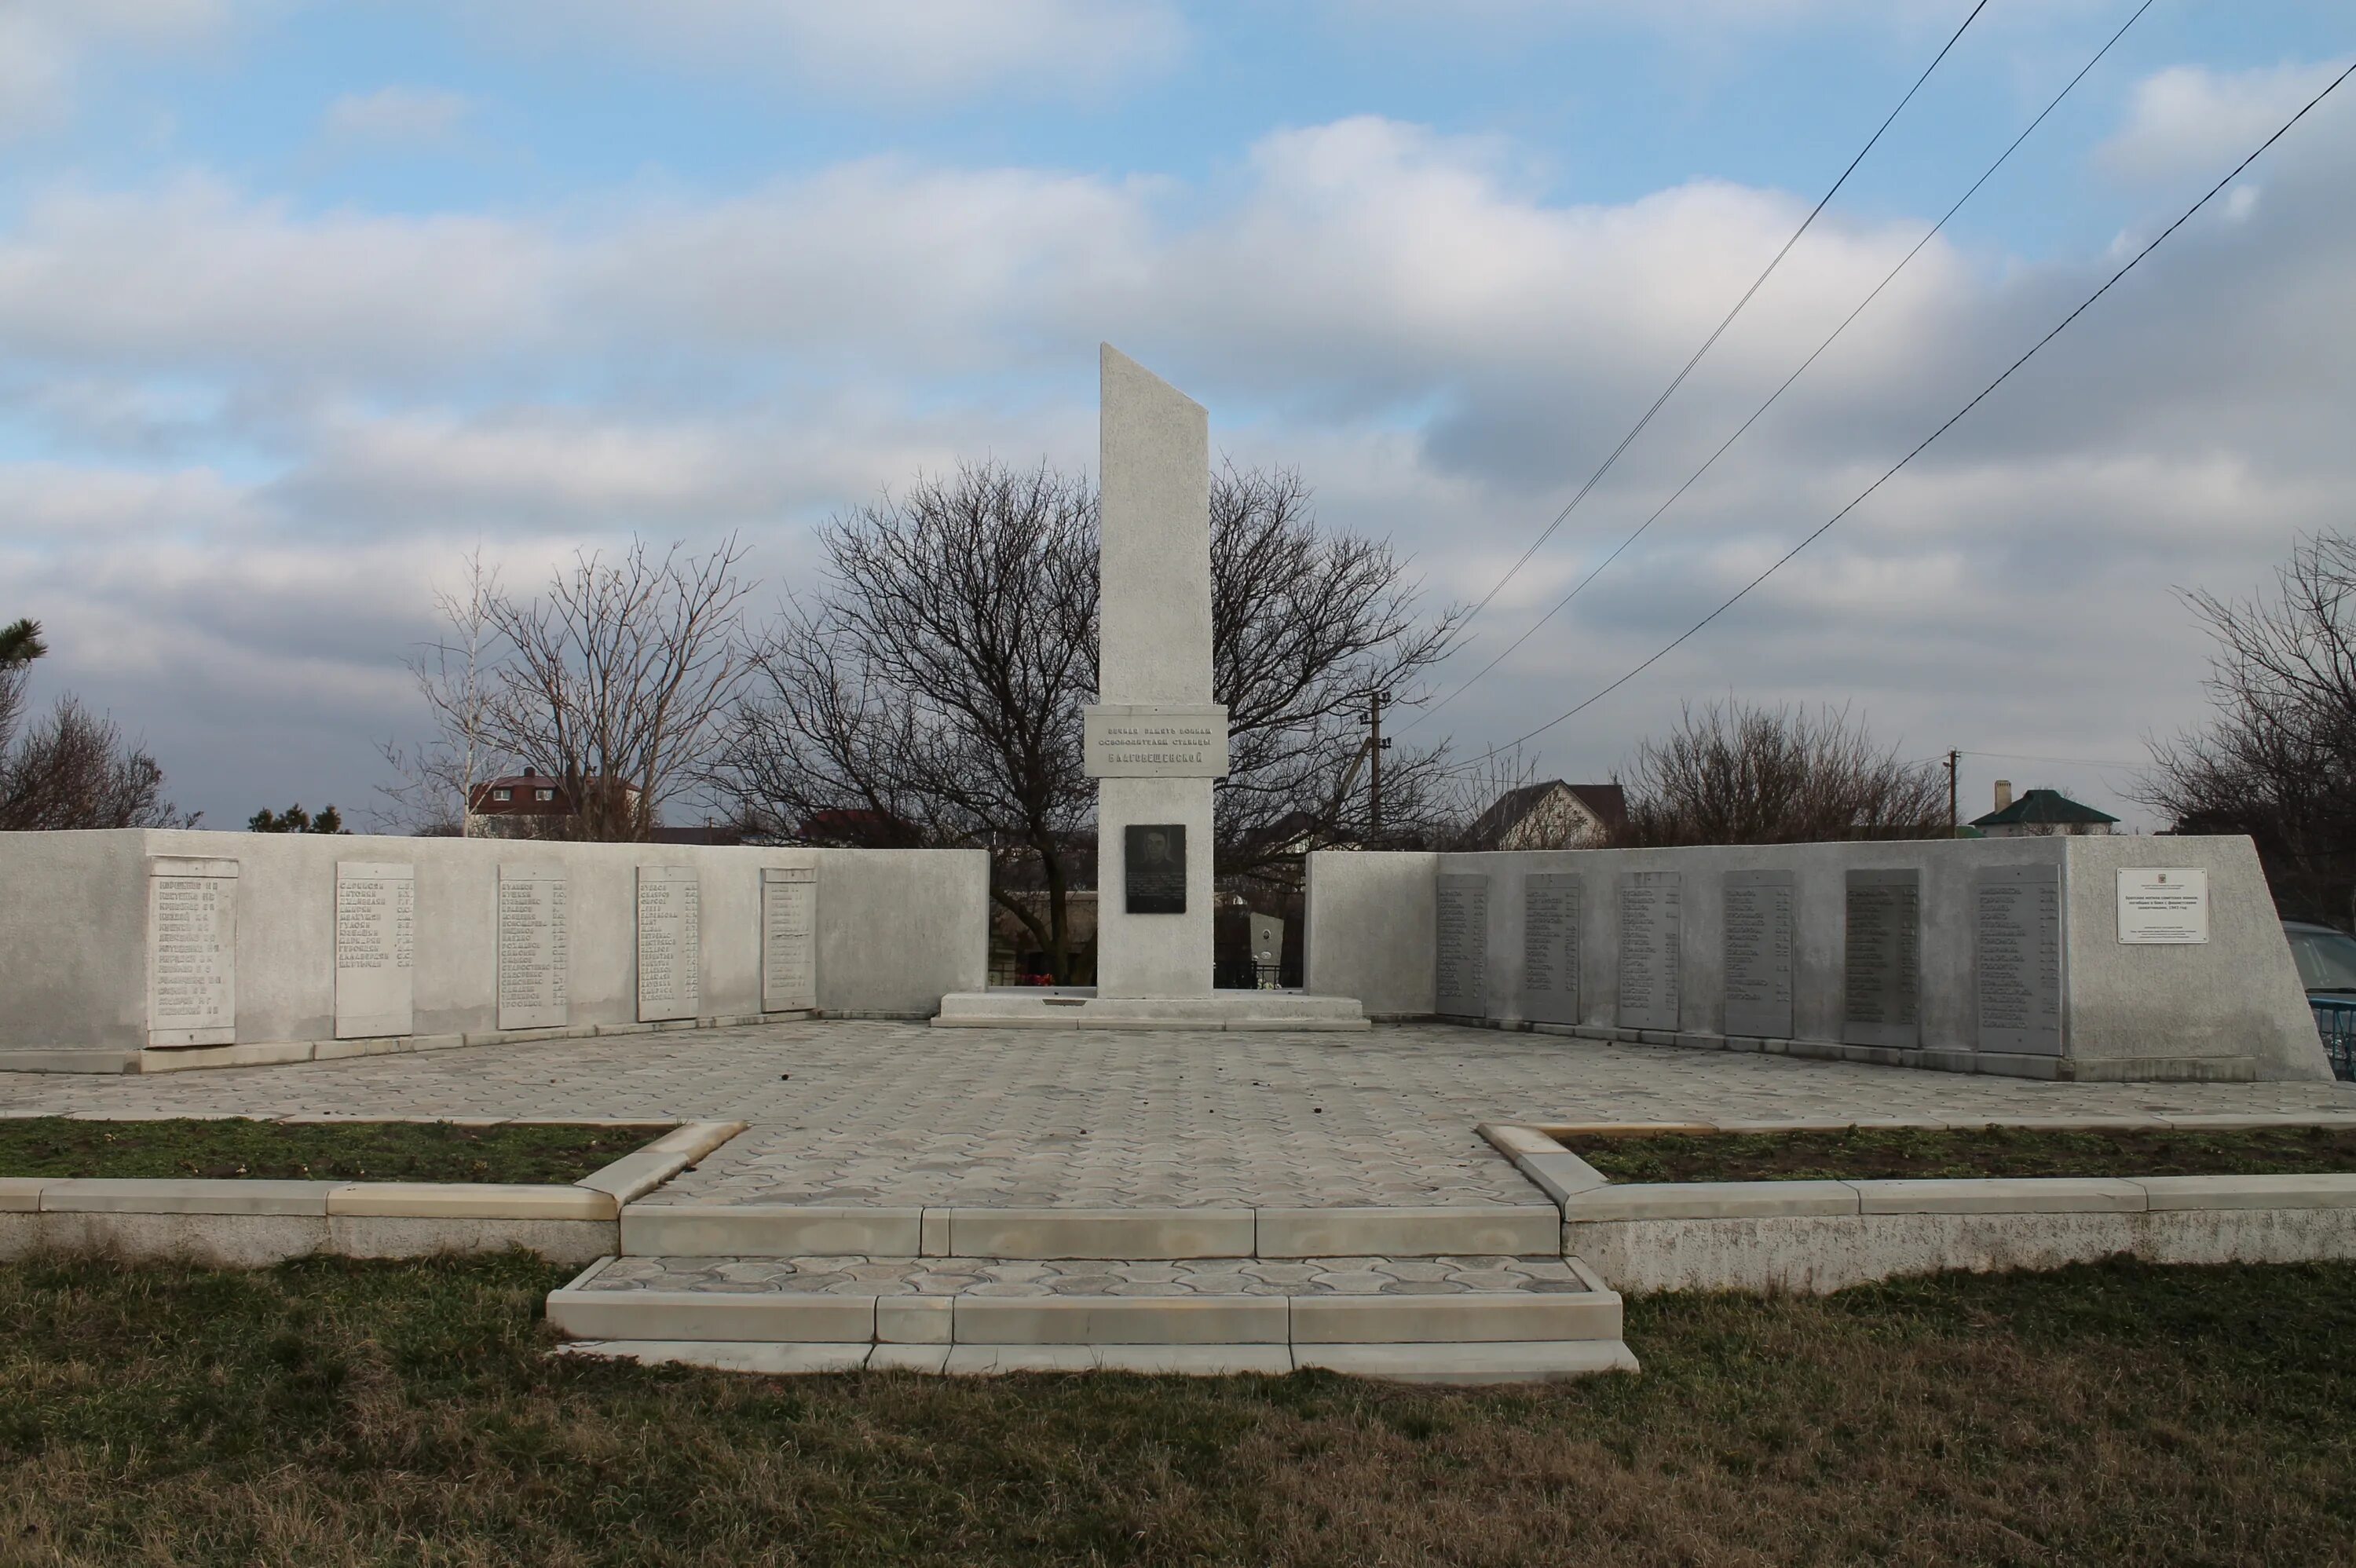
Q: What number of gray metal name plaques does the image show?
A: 11